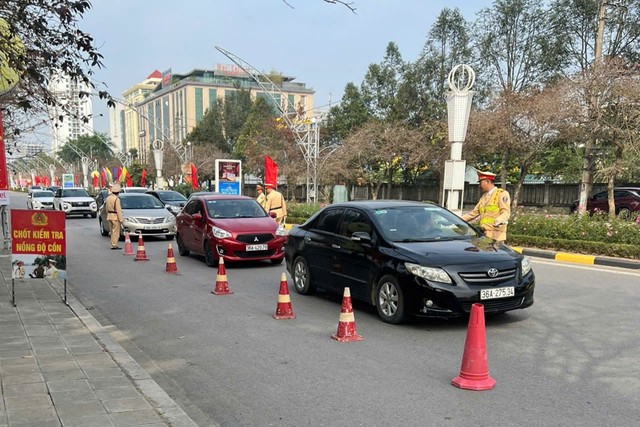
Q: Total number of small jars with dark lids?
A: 0